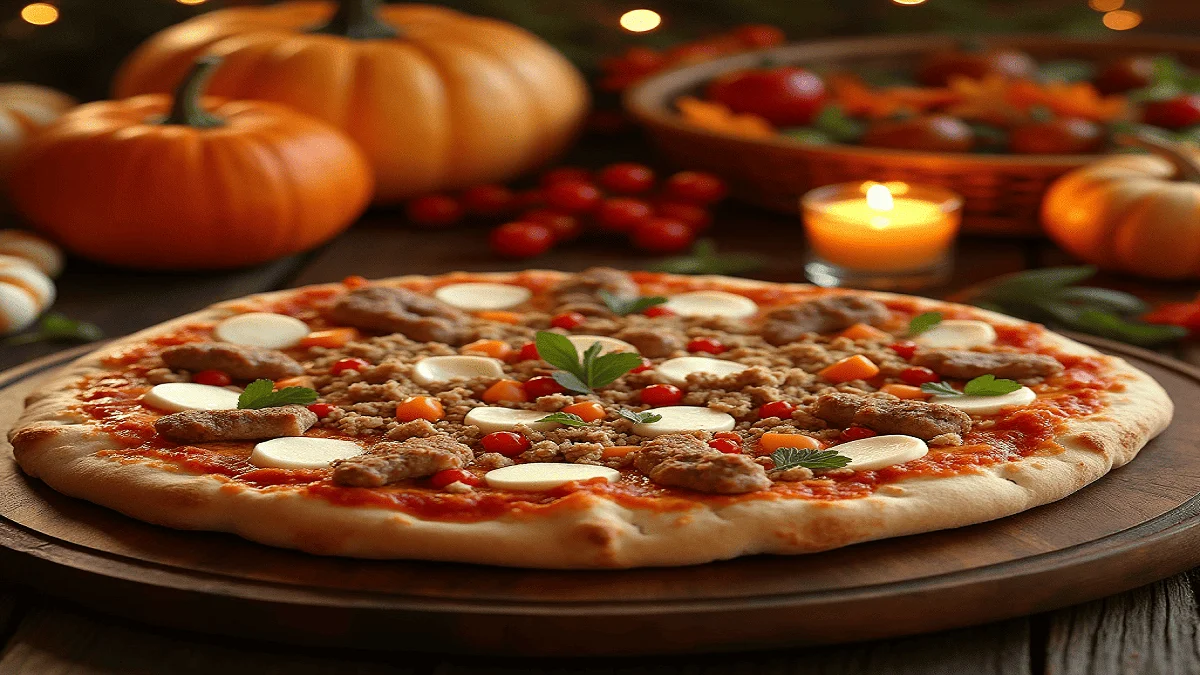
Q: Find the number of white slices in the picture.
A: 14